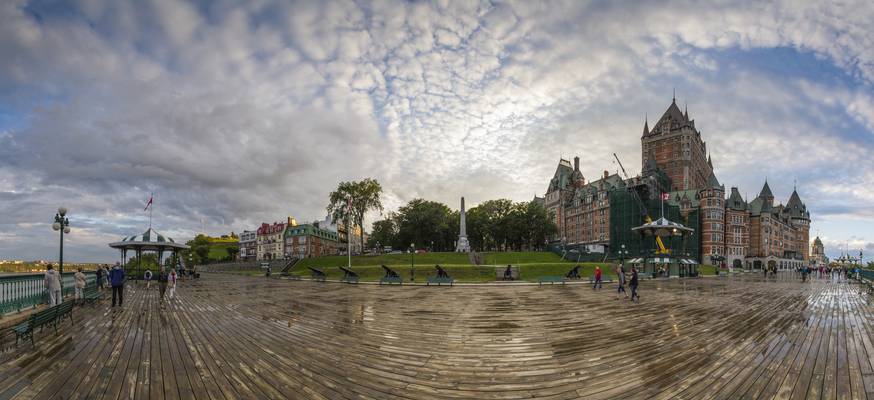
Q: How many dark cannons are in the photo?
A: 6